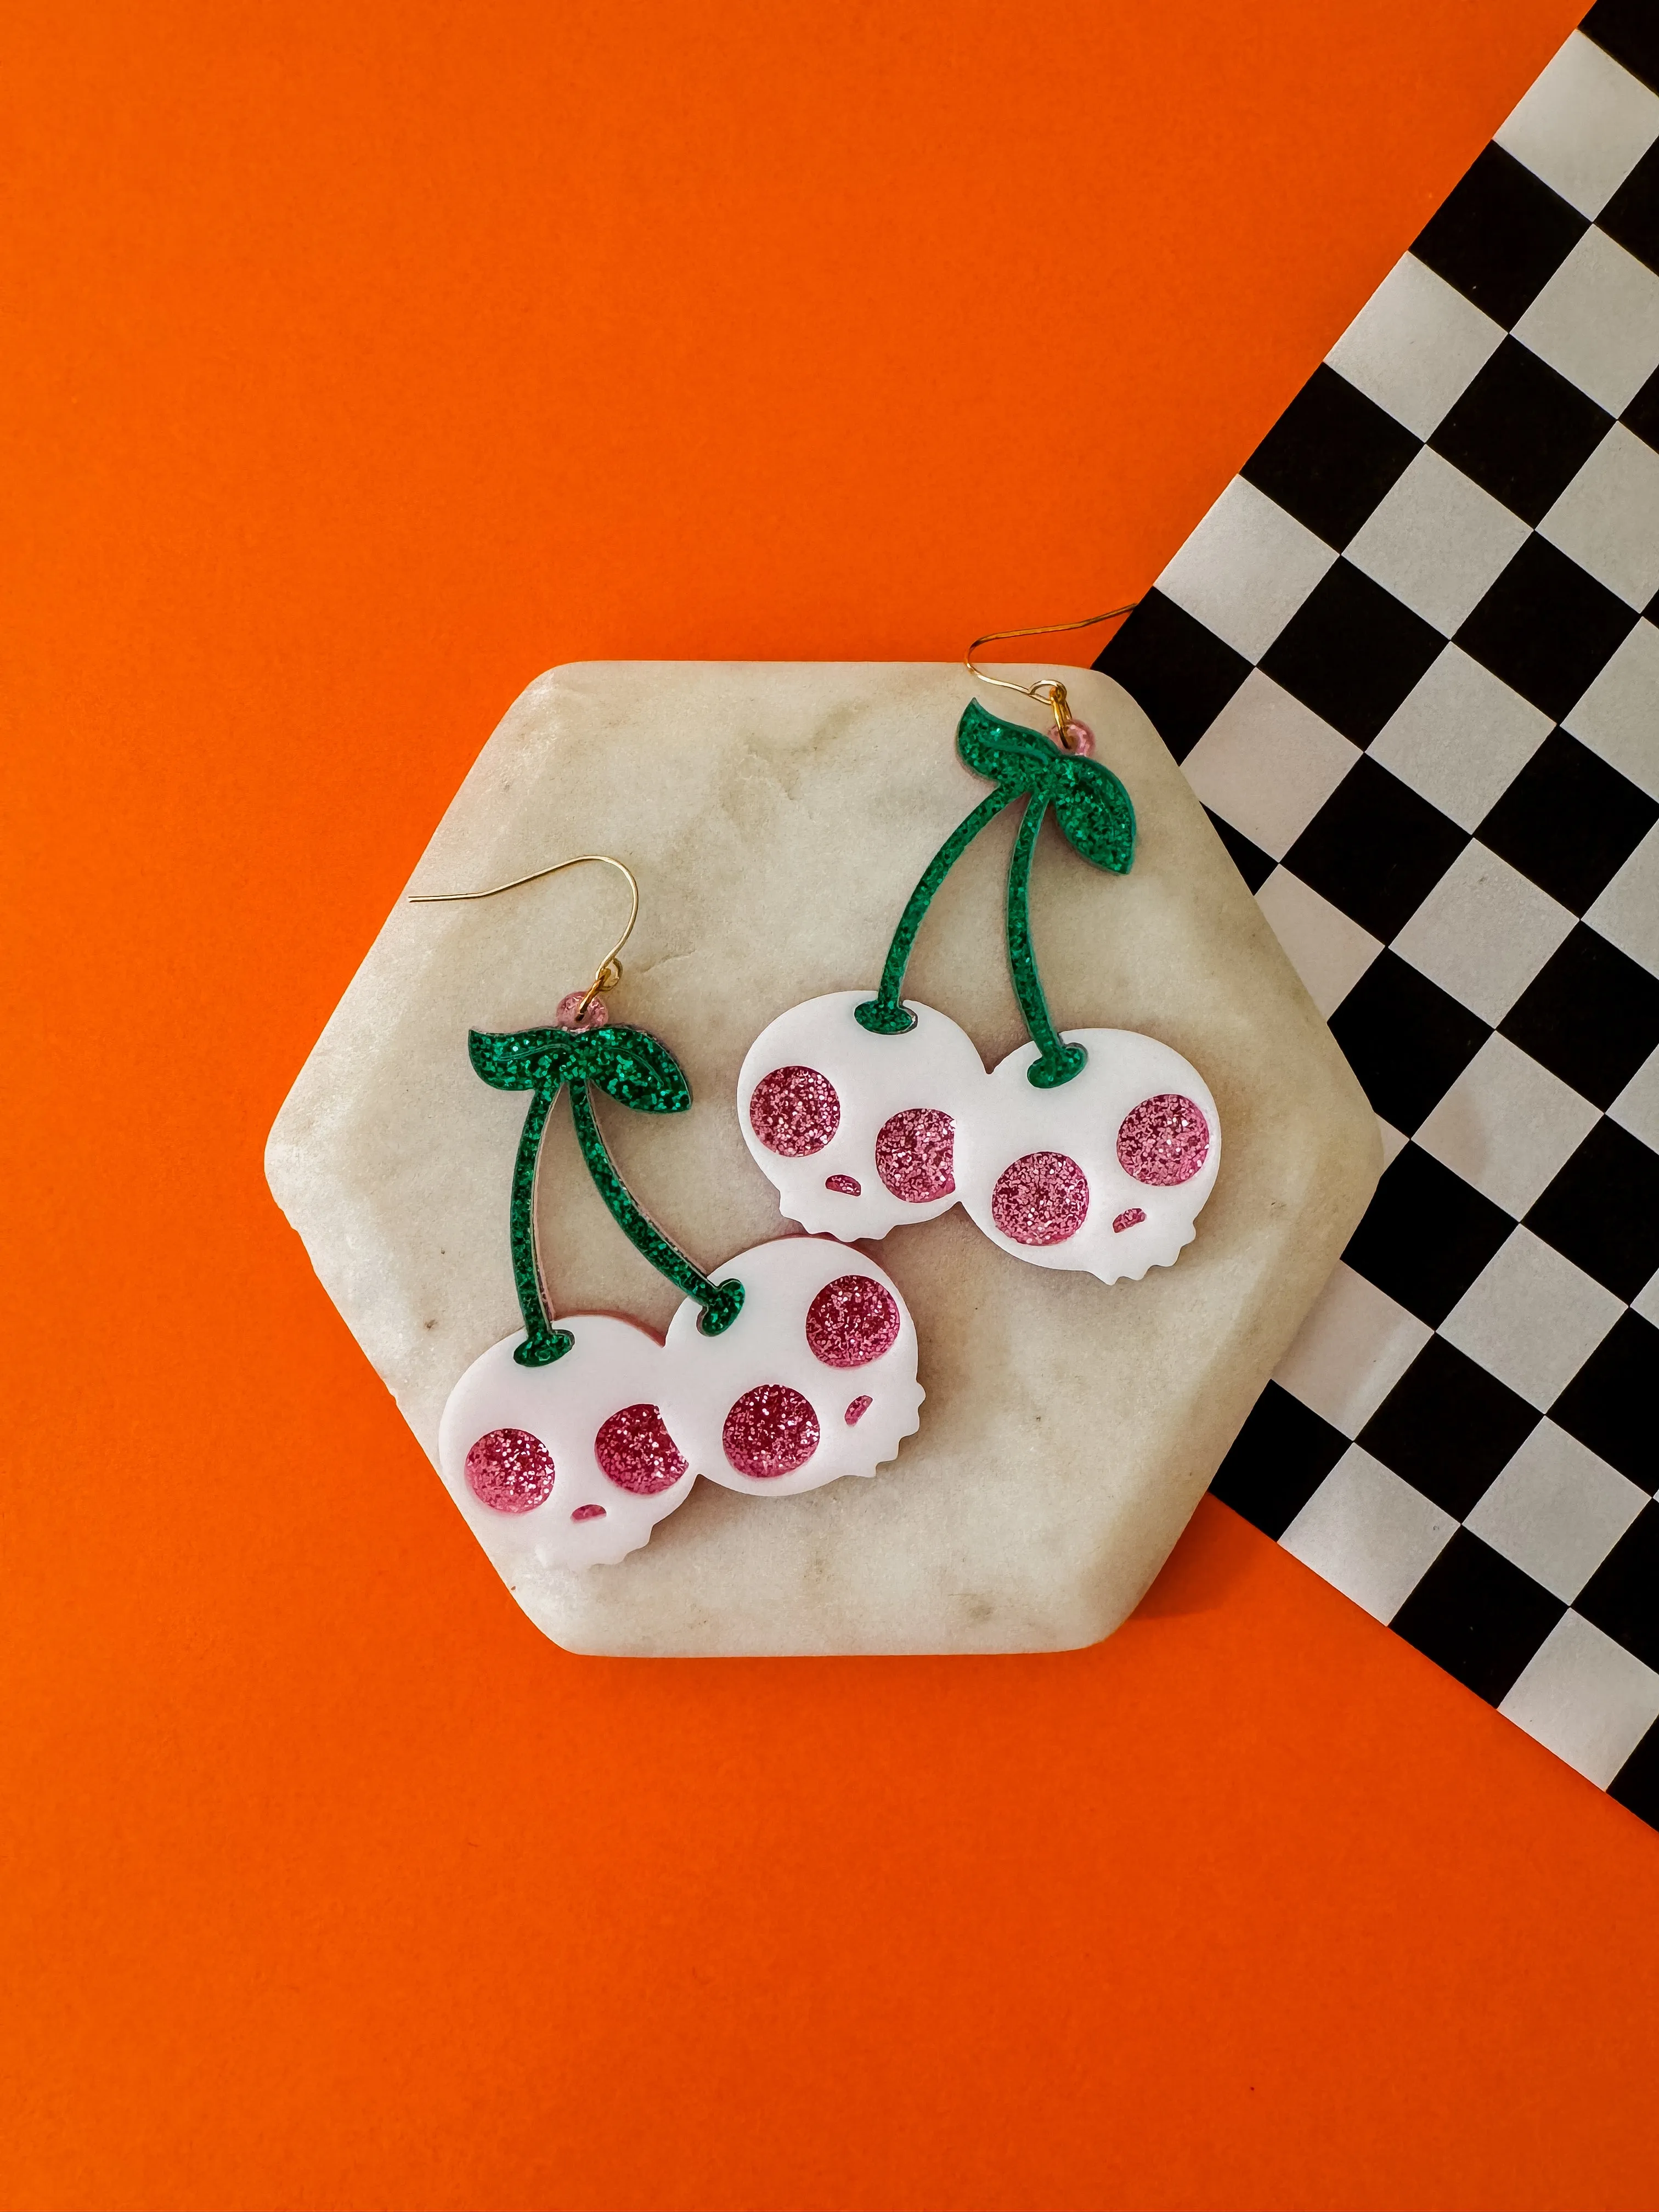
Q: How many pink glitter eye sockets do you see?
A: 8